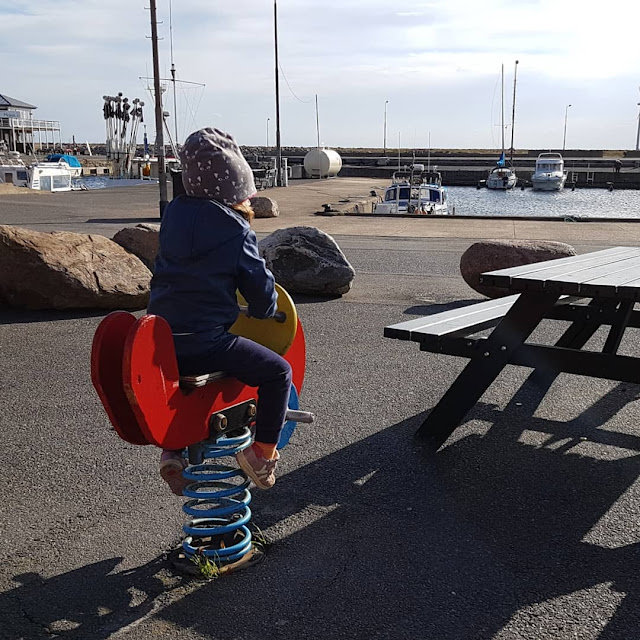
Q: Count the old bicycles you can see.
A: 0